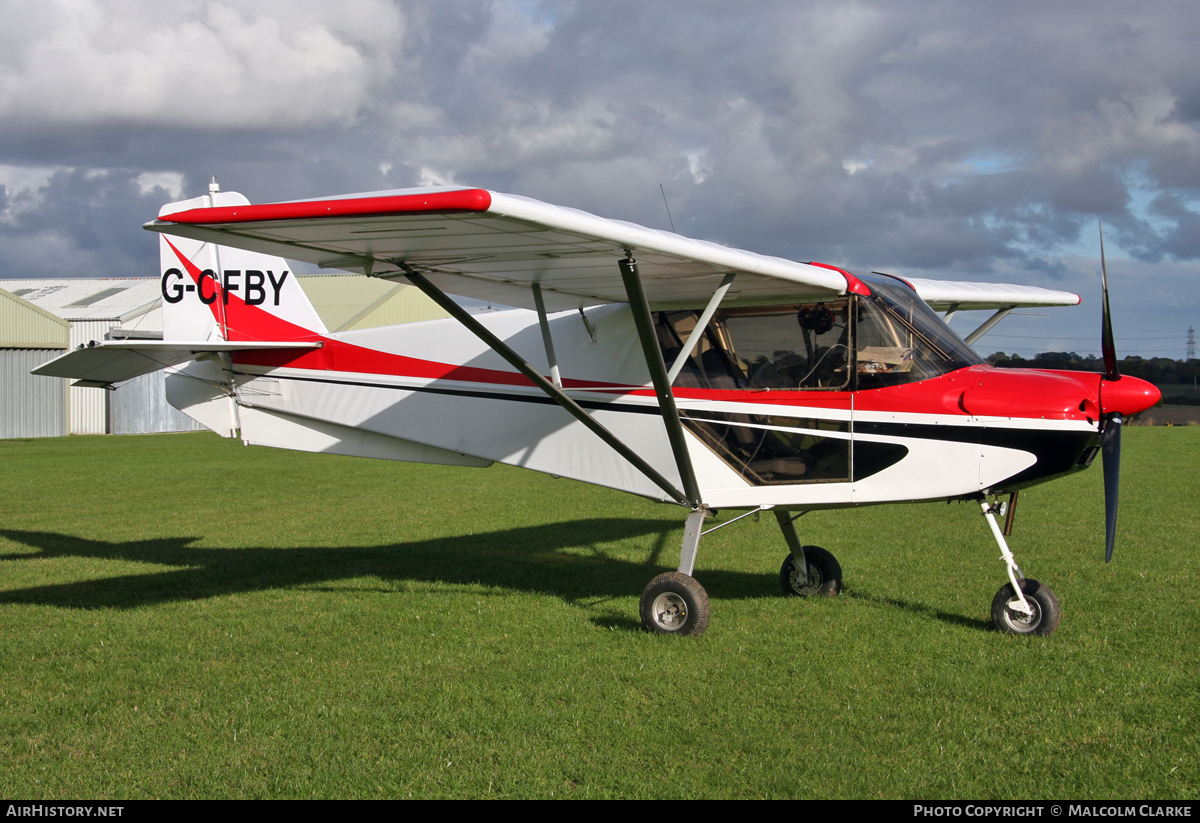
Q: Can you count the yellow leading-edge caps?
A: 0